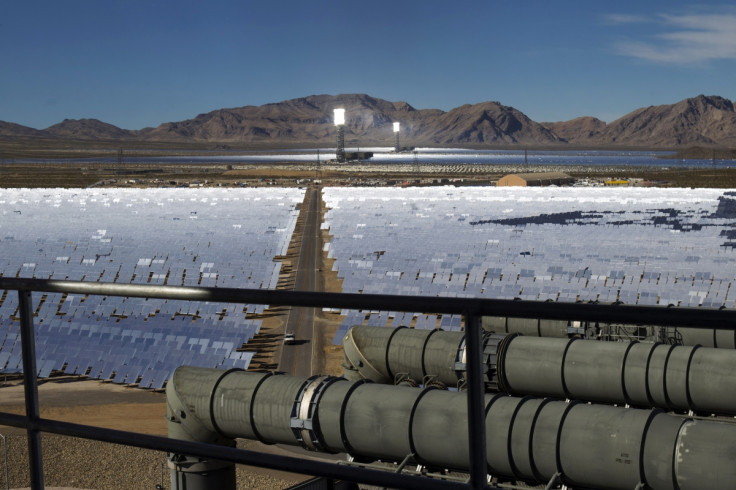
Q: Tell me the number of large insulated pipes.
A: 3